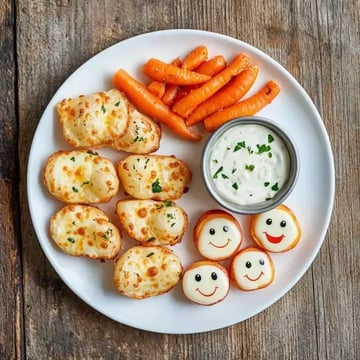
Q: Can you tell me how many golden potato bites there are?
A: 7